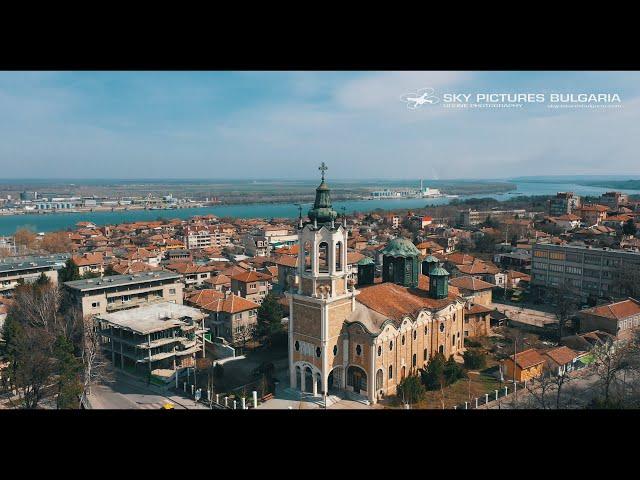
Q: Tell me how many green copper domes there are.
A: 5